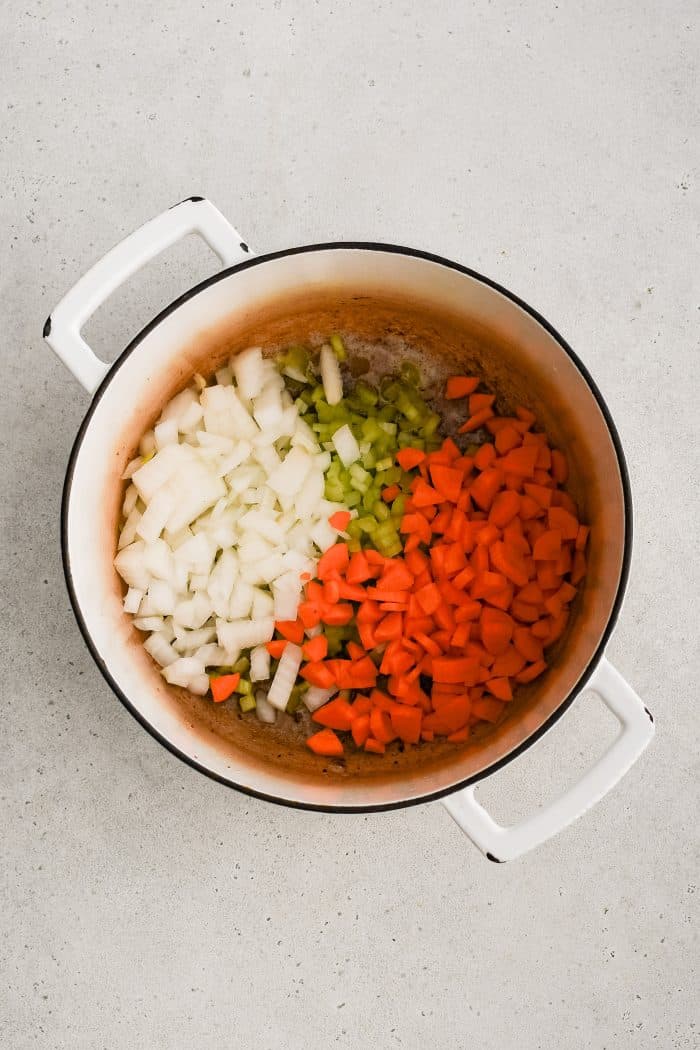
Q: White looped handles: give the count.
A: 2